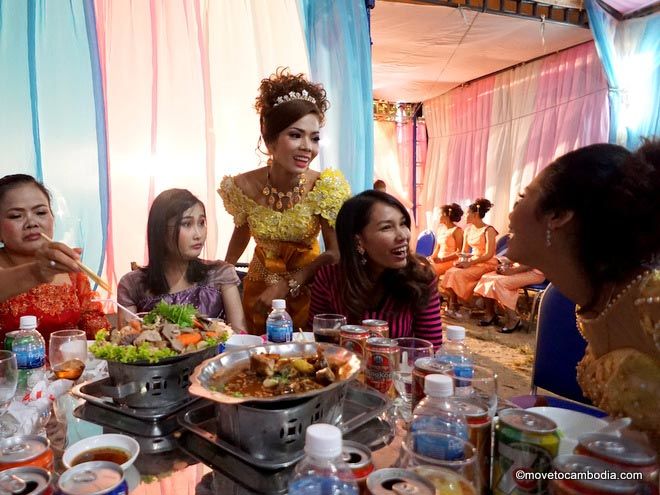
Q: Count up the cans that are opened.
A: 3